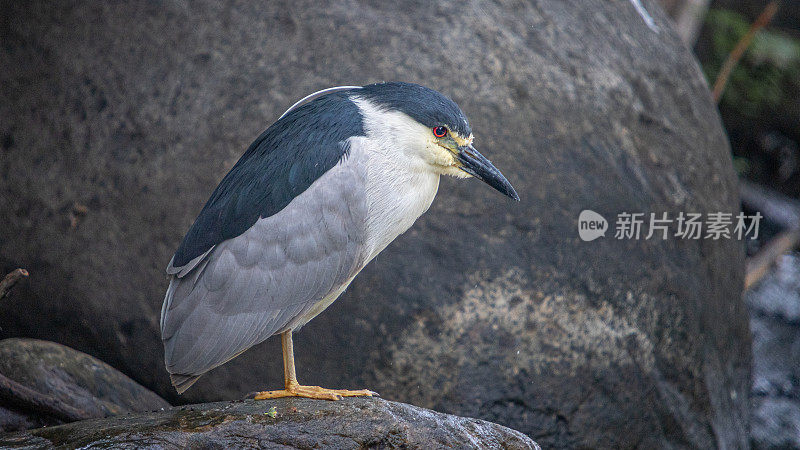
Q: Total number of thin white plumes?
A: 1